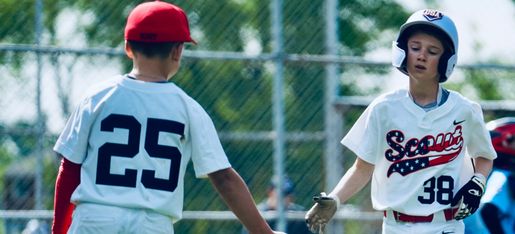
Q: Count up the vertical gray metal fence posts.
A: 3